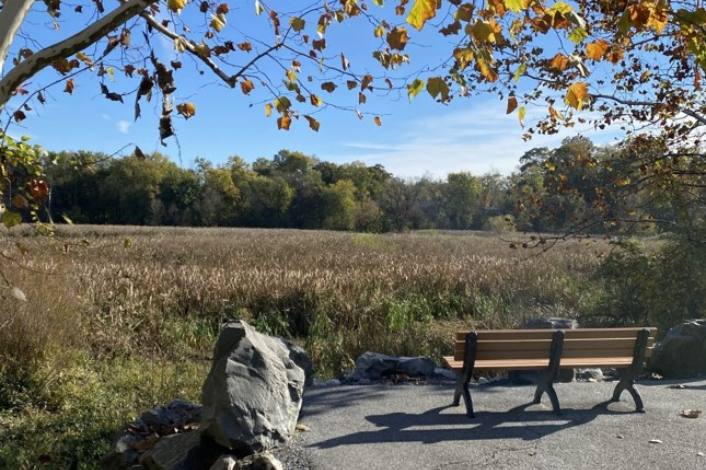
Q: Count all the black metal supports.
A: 3